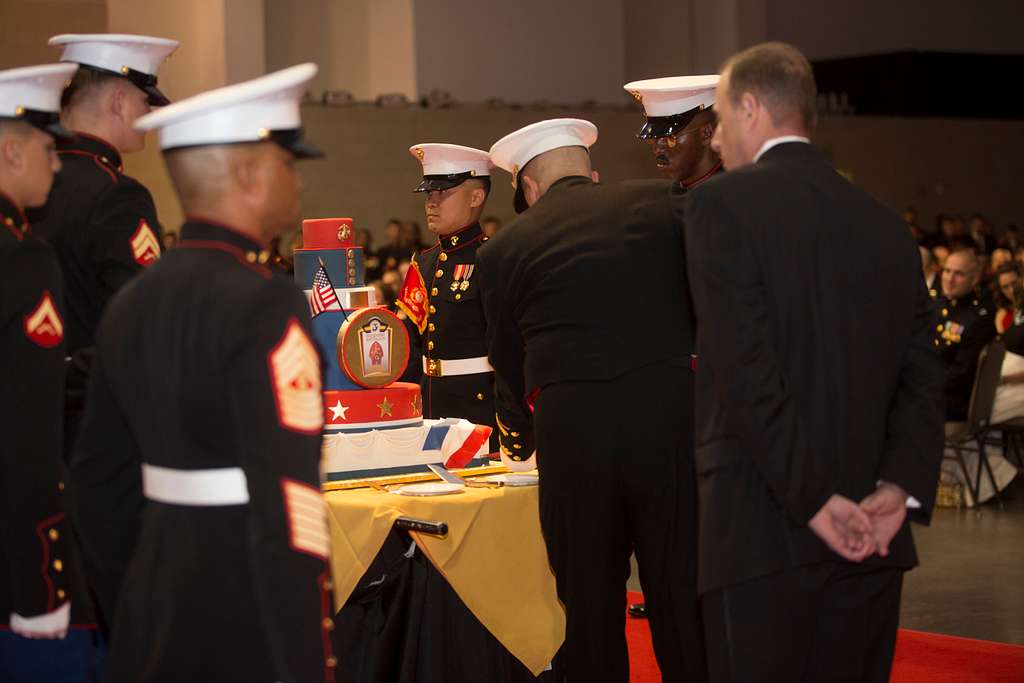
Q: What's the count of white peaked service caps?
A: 6